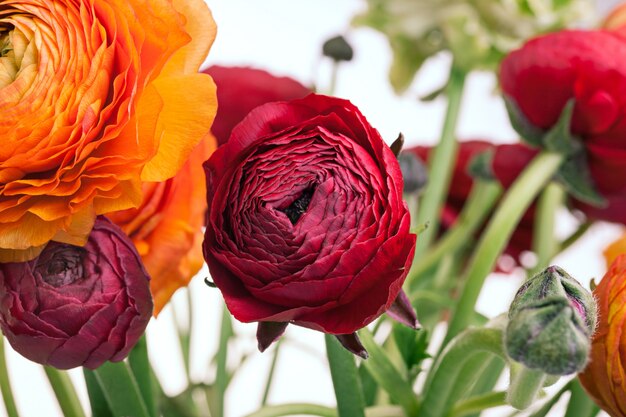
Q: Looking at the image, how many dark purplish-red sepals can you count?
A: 3